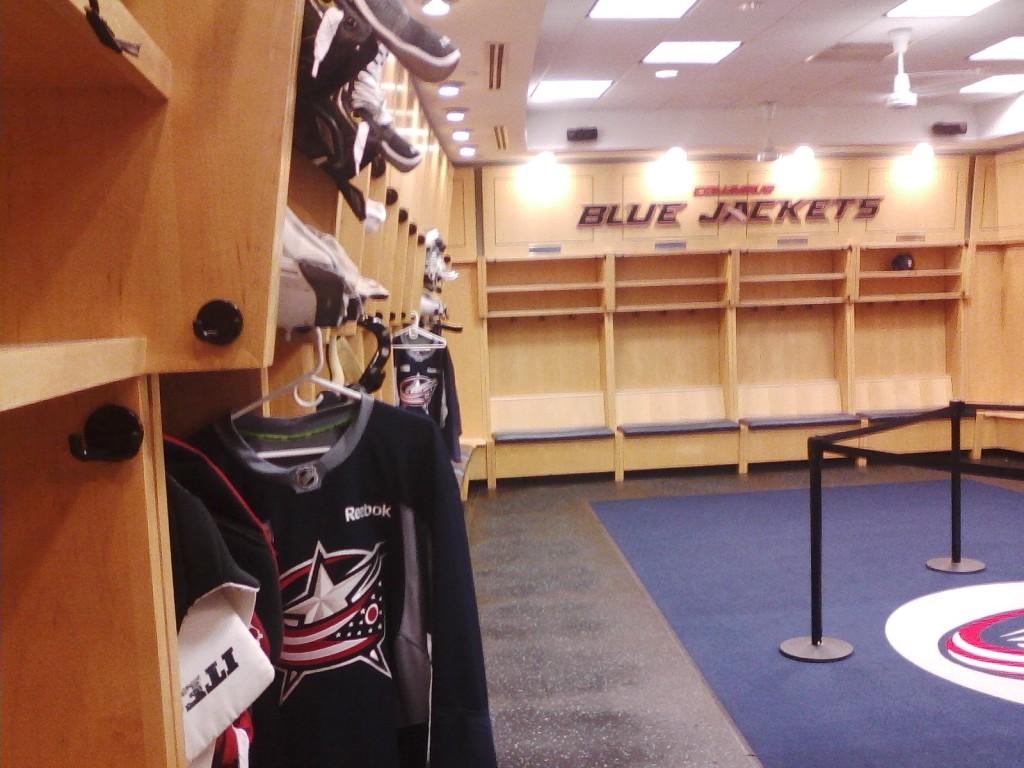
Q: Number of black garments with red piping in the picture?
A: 1